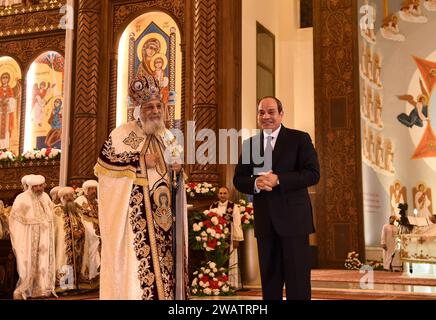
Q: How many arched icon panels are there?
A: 3